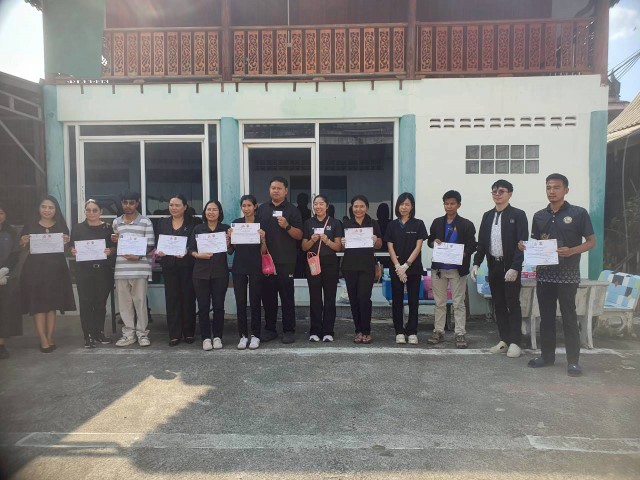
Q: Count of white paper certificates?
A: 9